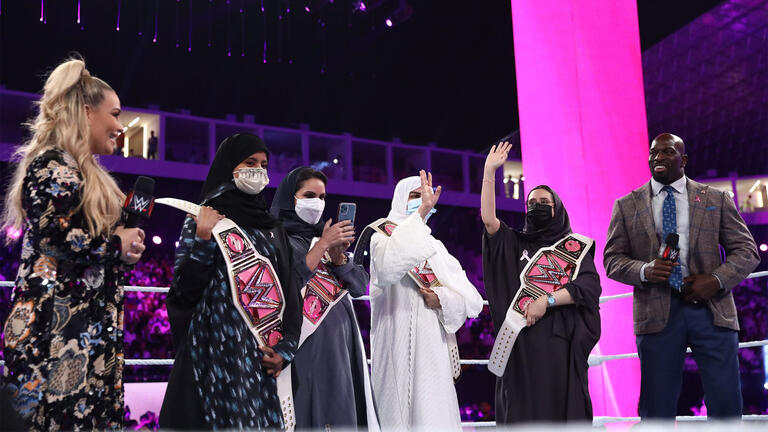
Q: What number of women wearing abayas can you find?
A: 4